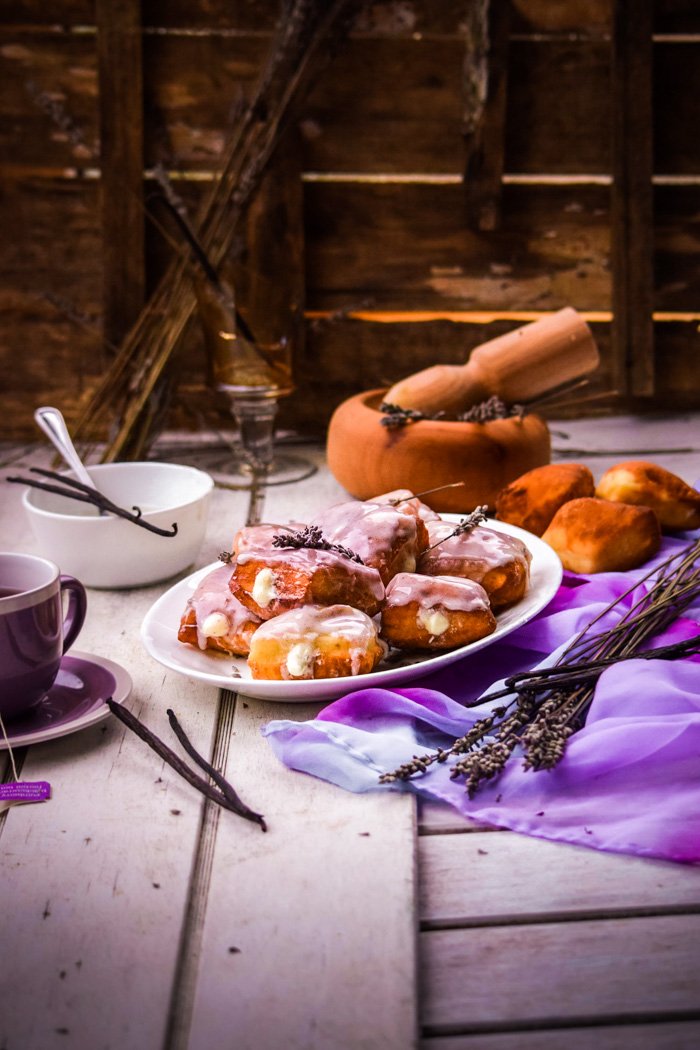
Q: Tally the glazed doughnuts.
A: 8